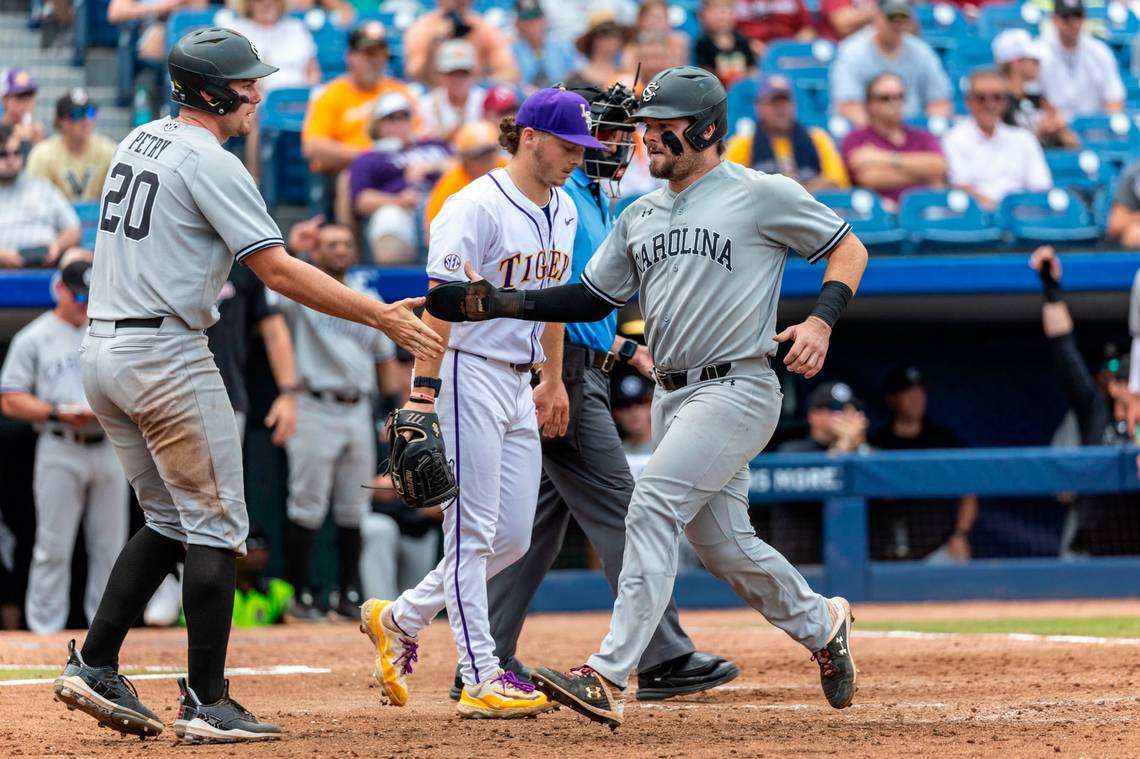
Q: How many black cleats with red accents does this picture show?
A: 2